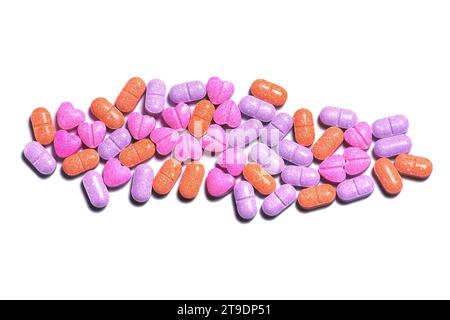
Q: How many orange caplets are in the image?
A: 15